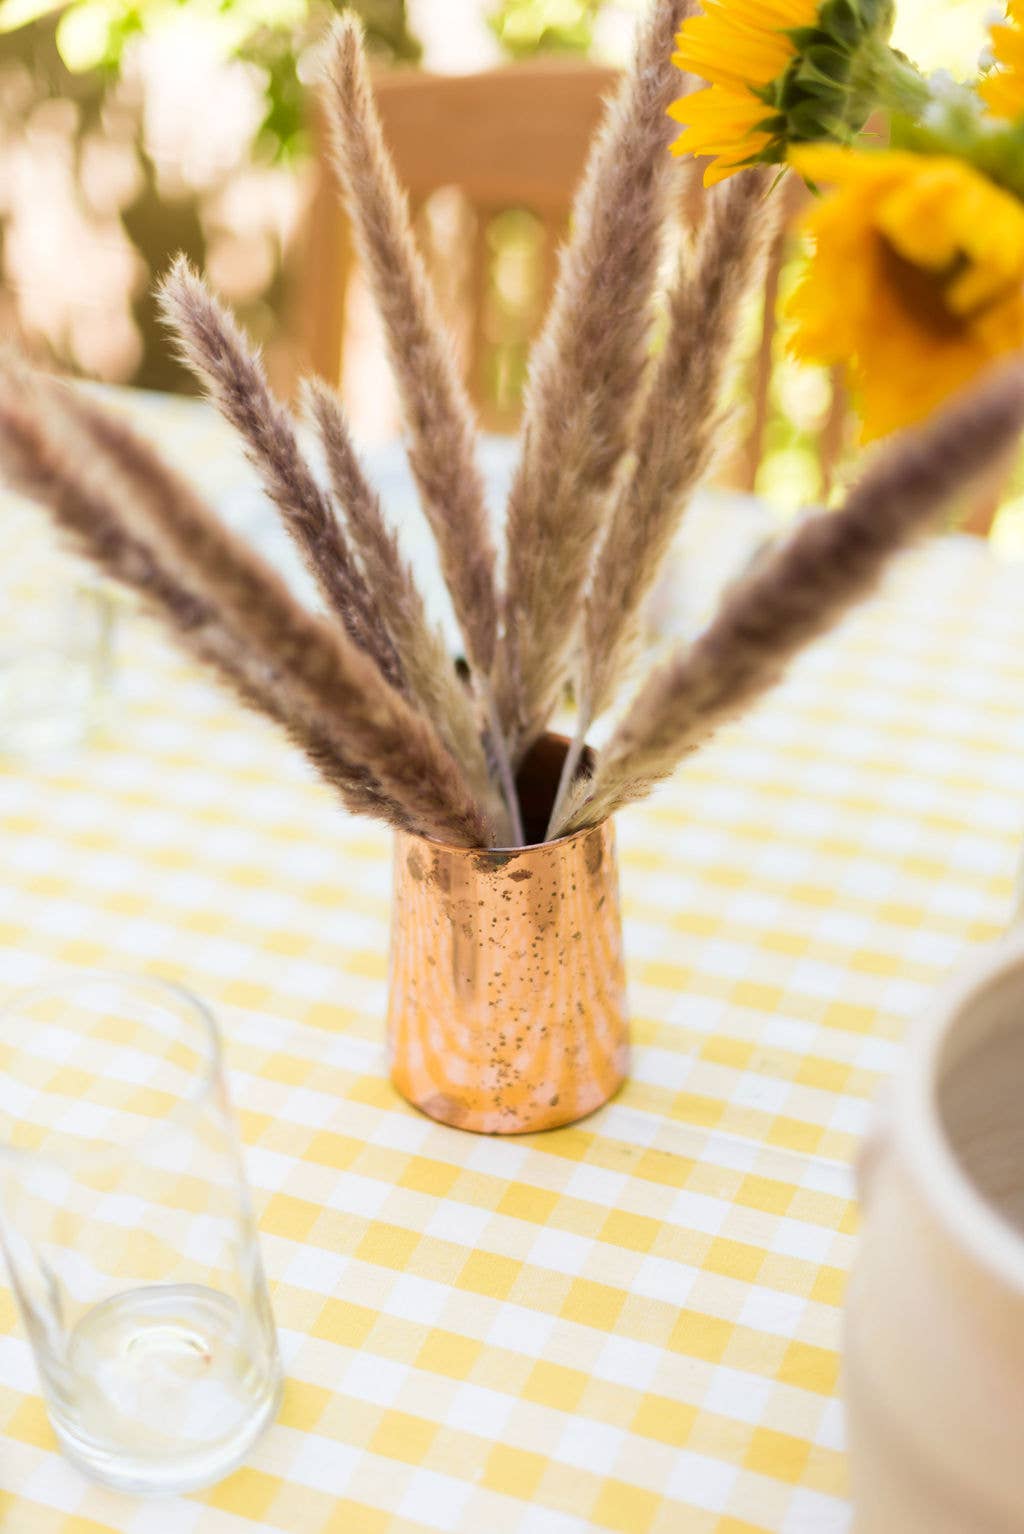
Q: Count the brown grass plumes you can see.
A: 8